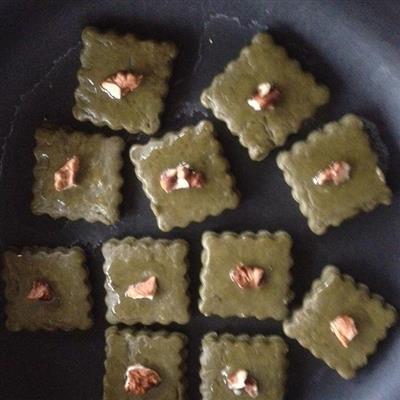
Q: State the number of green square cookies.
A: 11